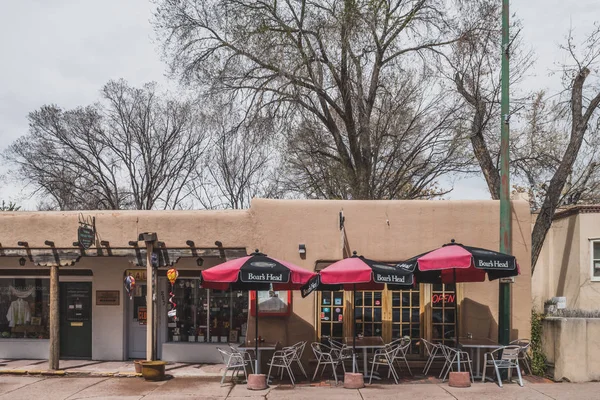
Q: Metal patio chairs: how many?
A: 12